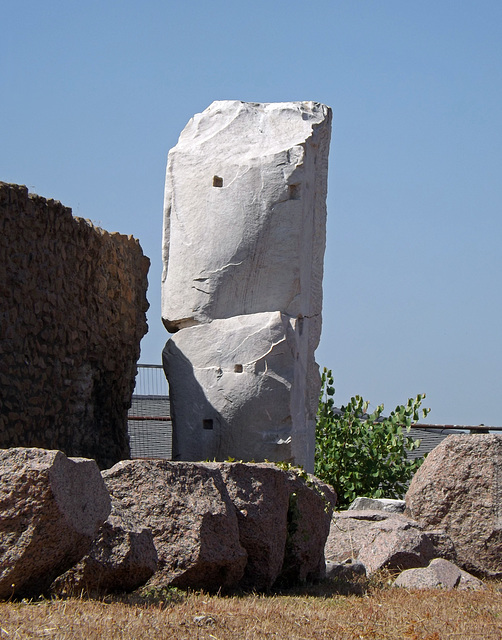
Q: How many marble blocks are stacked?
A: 2